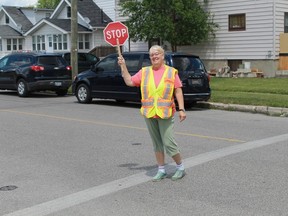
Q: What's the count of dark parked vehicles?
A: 3